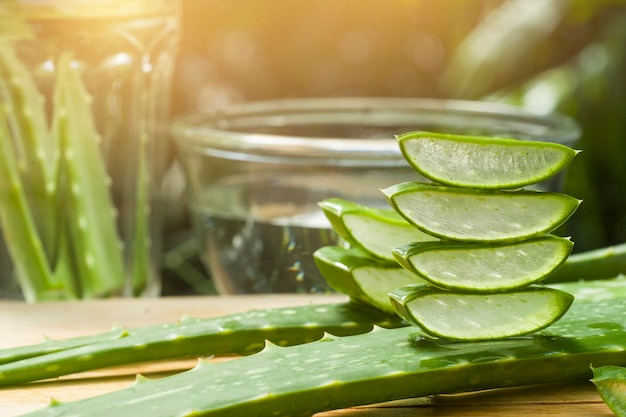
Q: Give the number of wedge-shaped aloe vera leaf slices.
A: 6